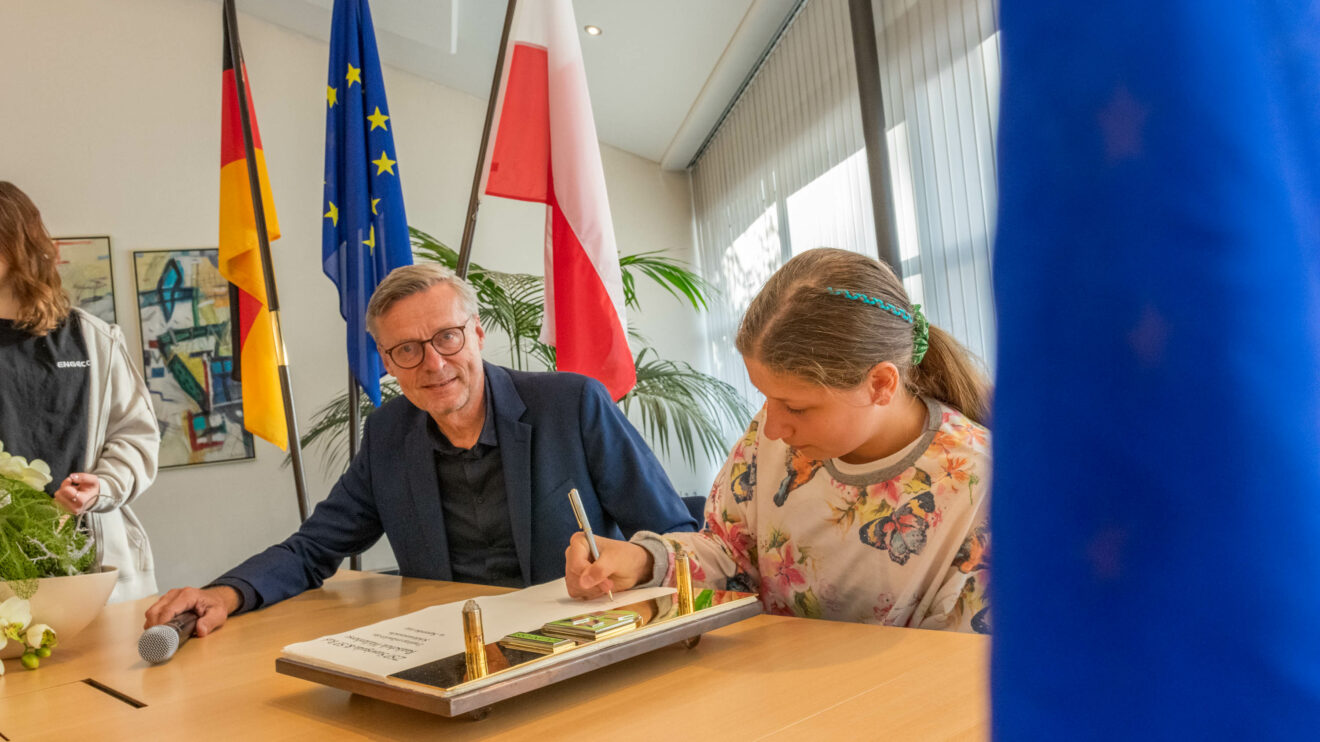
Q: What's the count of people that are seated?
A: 2